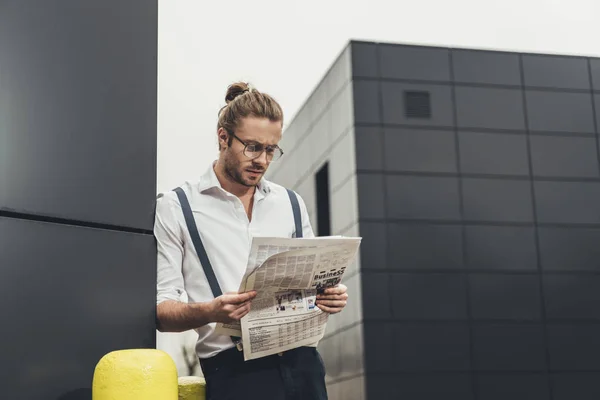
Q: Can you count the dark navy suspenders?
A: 2